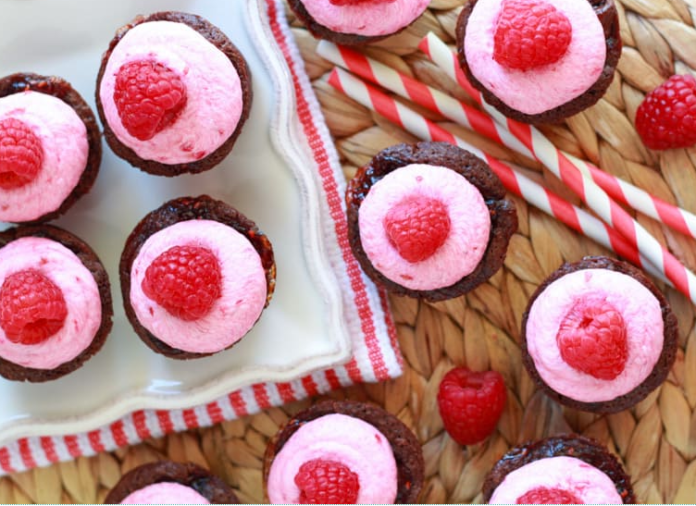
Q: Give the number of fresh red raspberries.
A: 12